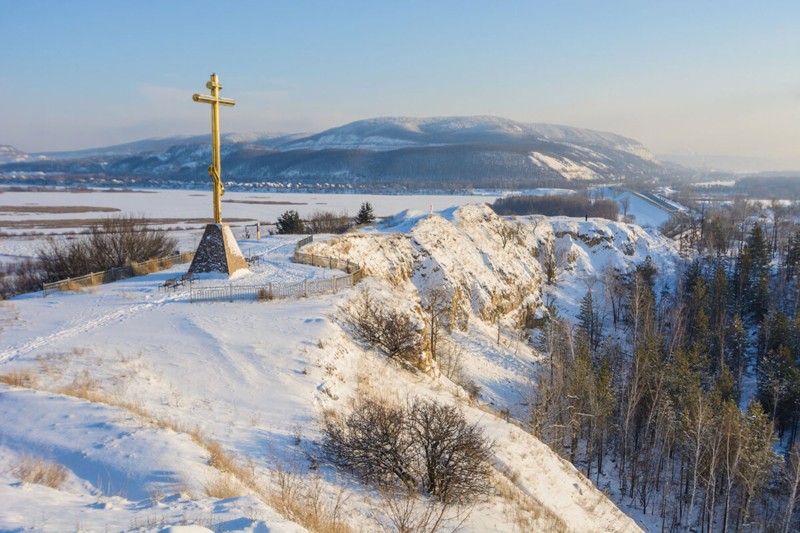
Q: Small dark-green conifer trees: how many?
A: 2